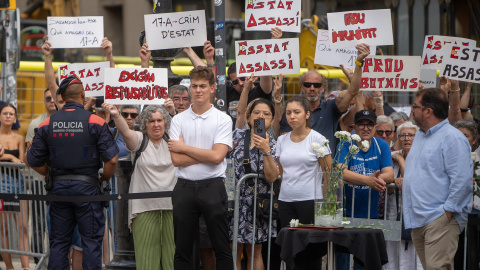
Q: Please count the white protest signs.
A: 11